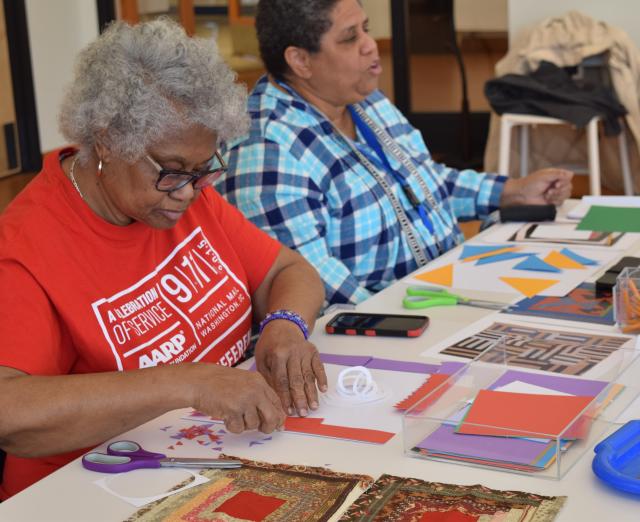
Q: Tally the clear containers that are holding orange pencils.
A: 1